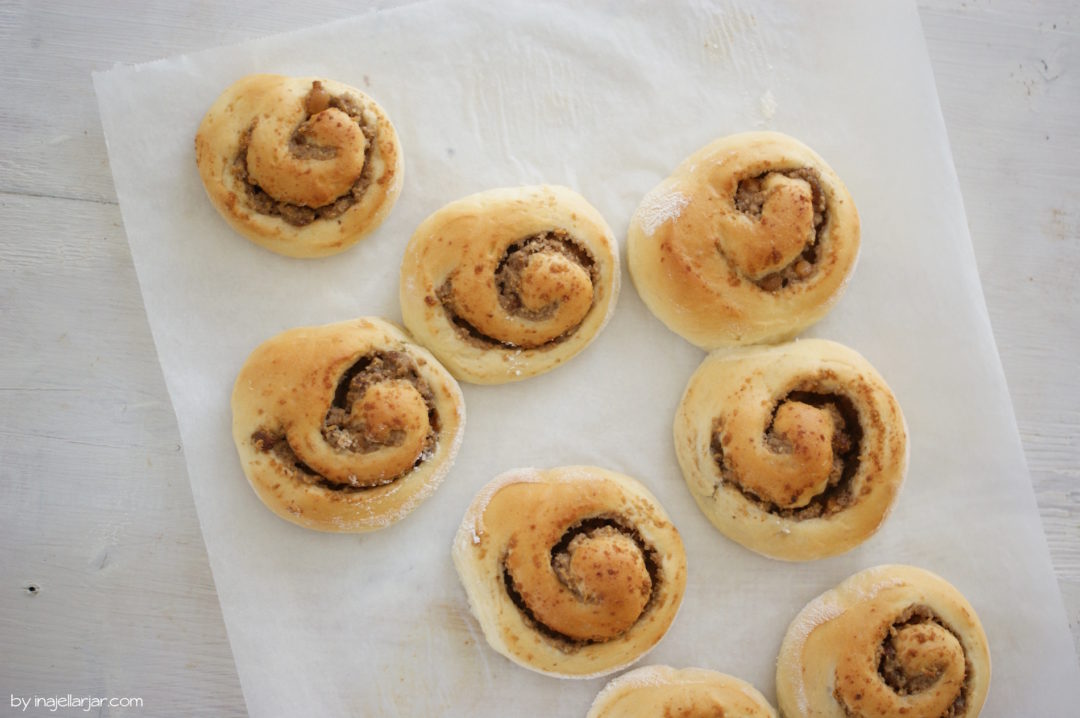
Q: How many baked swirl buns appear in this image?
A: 8